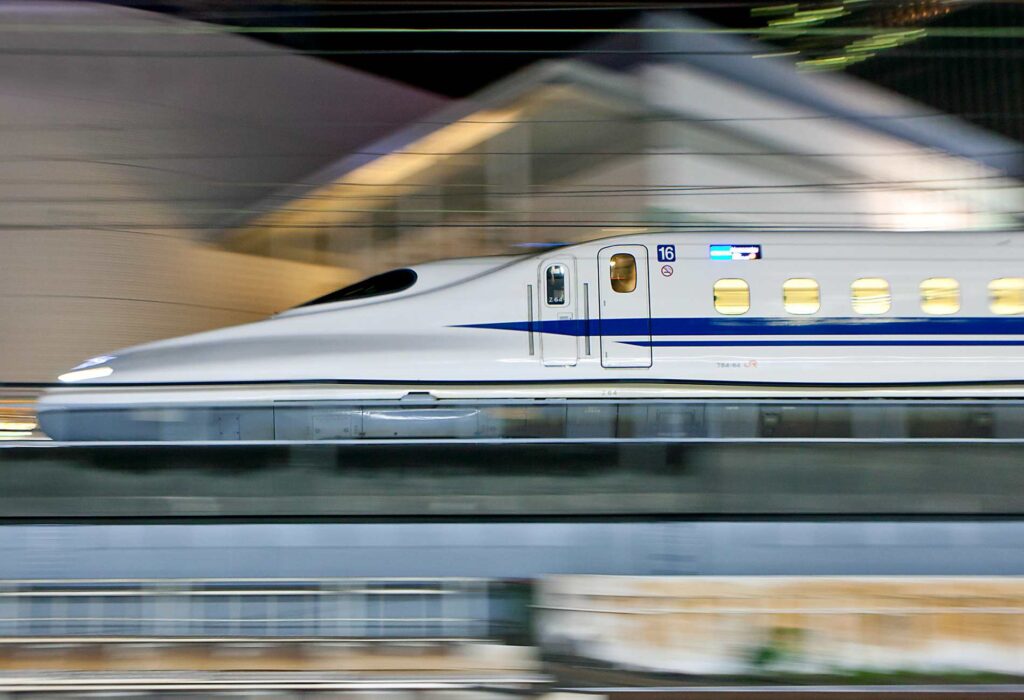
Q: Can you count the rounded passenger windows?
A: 5